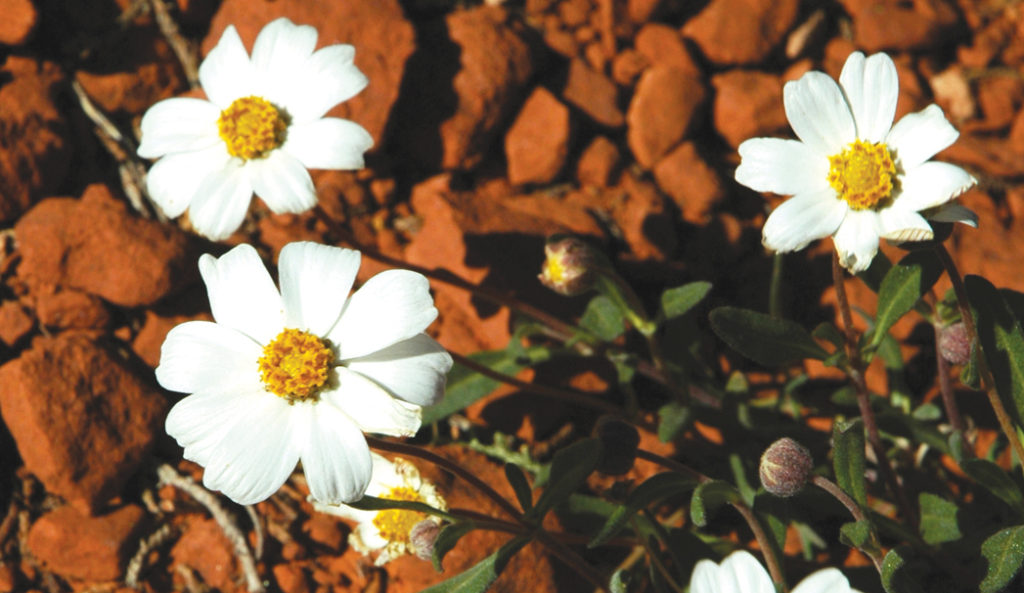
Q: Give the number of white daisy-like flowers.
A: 5